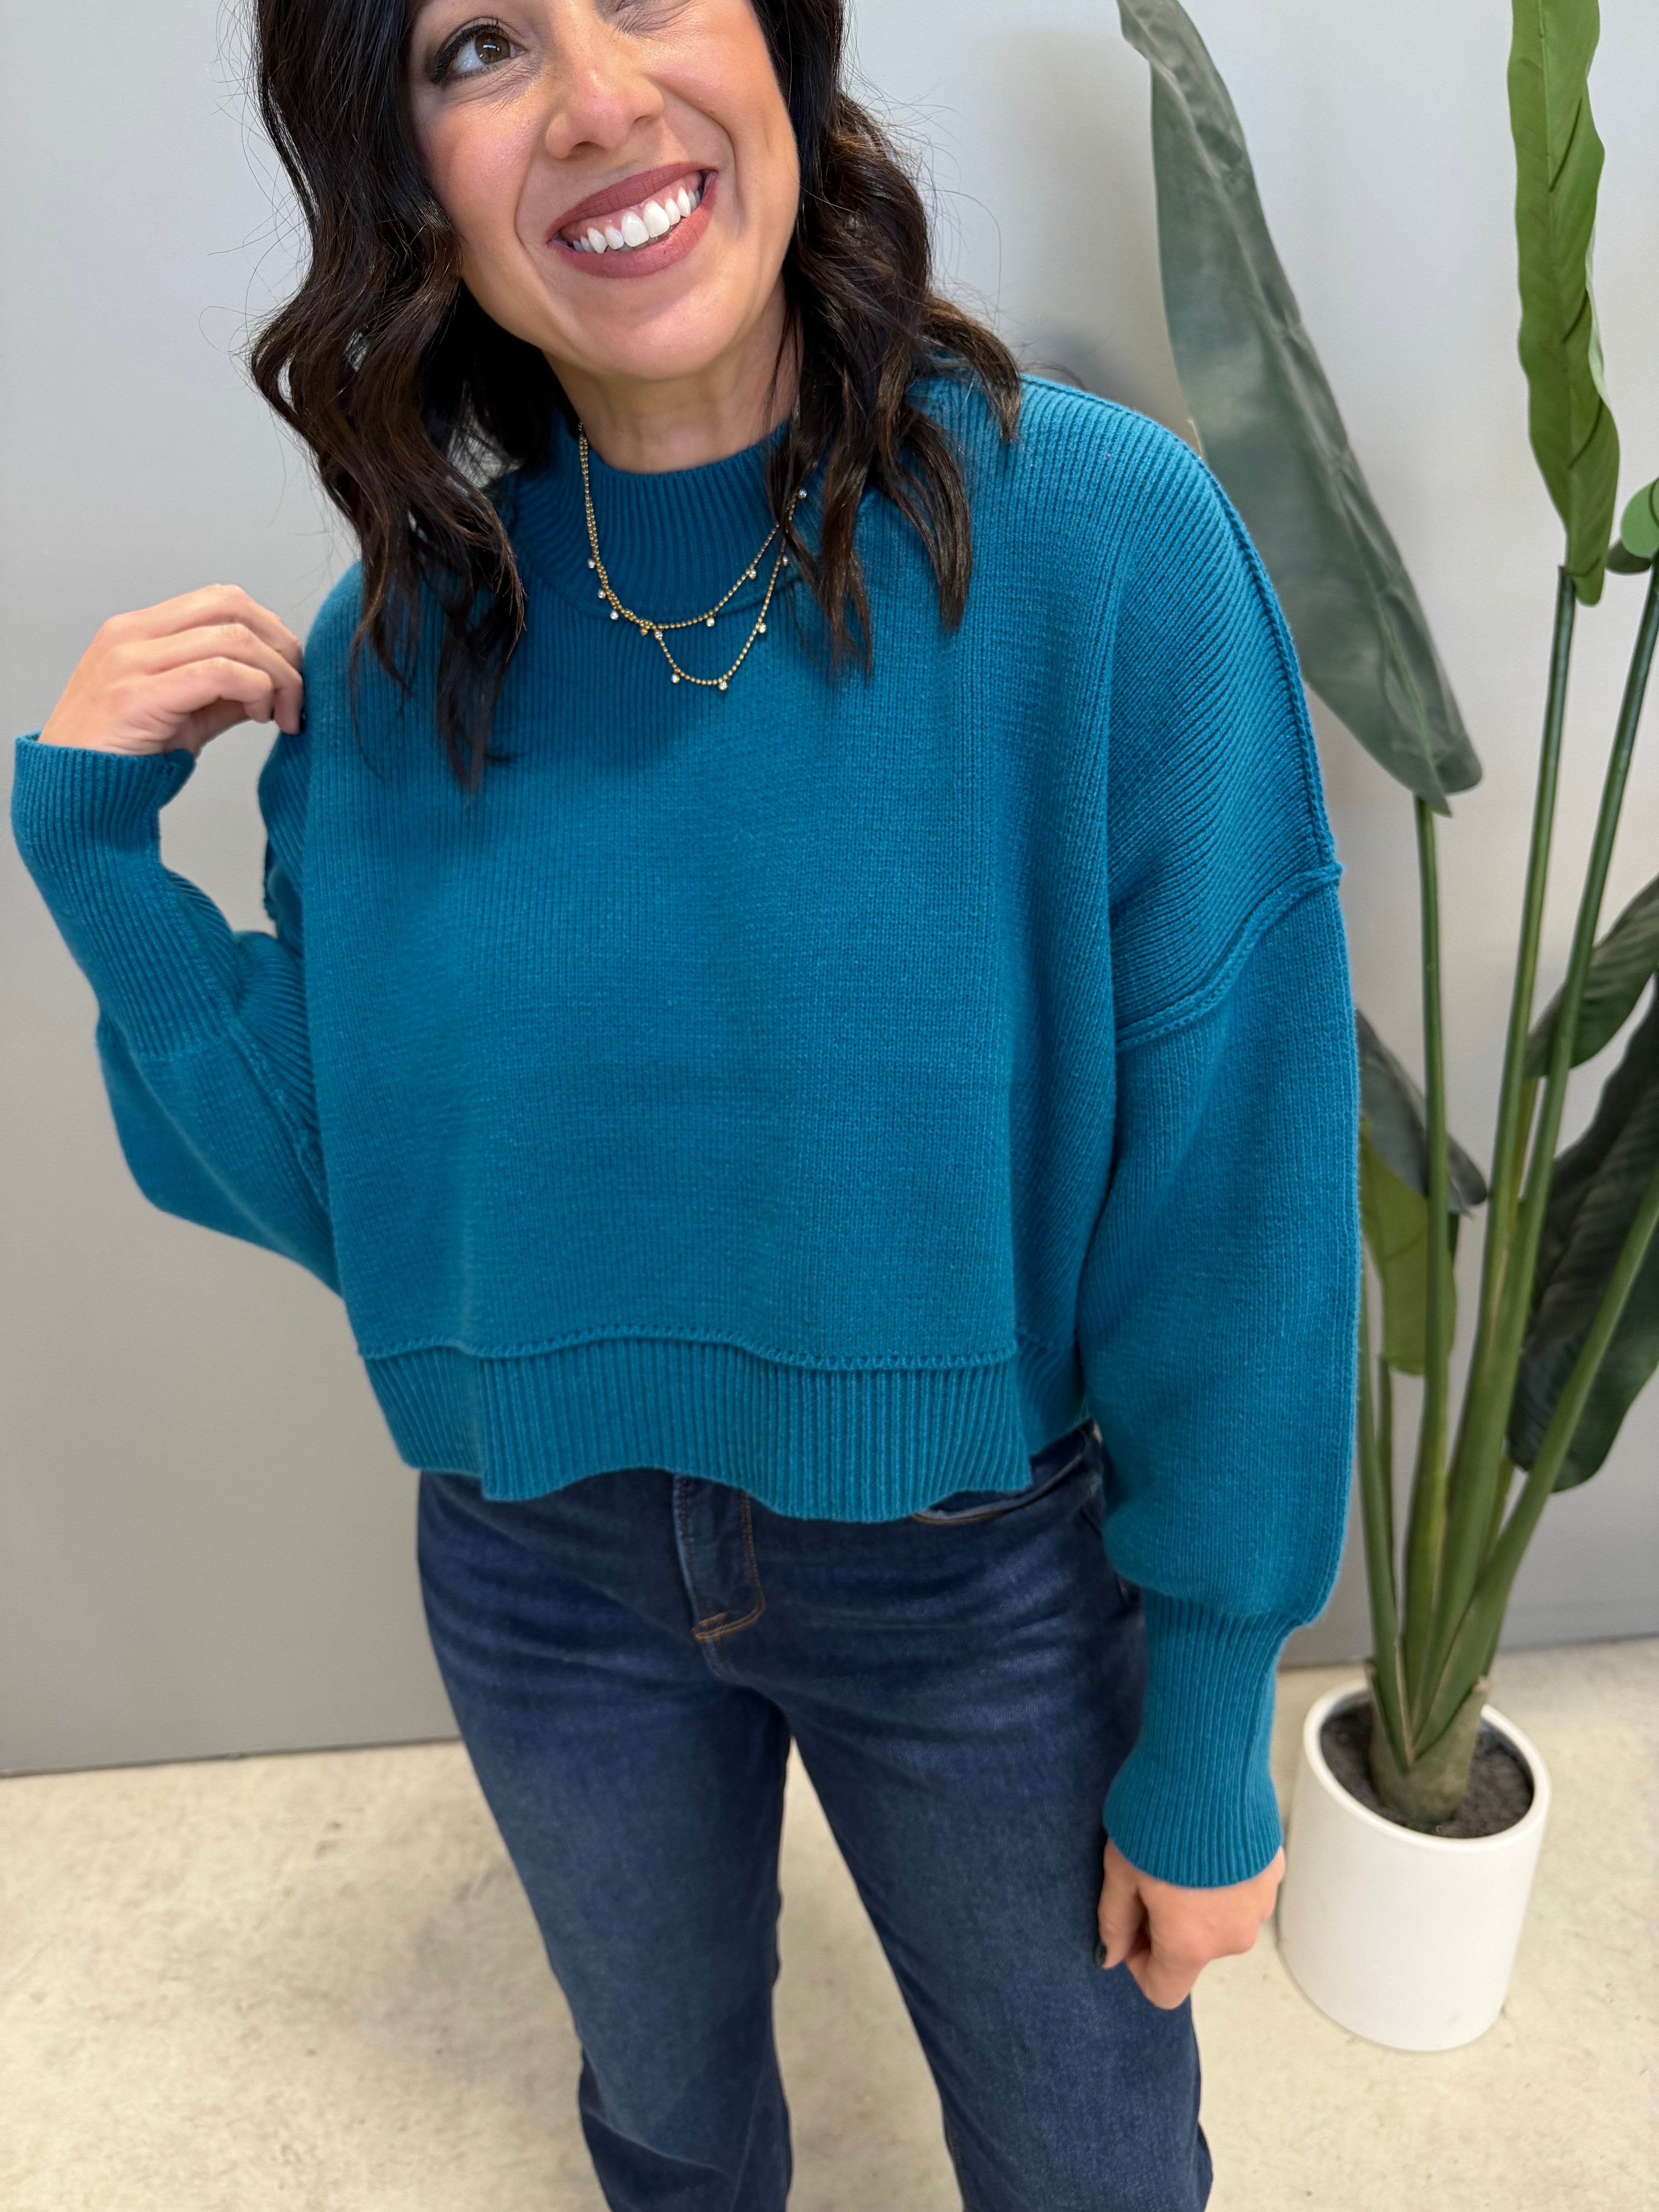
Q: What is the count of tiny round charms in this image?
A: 12